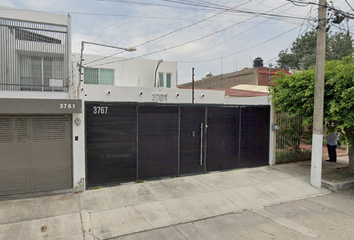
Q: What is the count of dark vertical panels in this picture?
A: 5